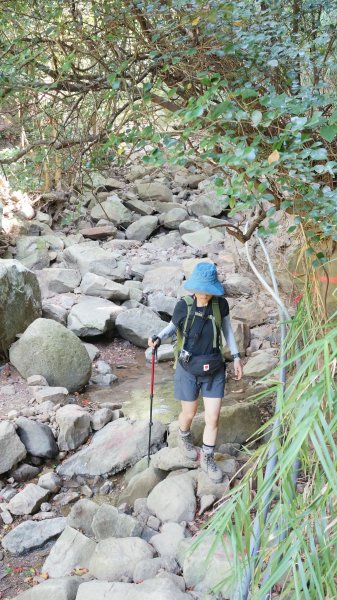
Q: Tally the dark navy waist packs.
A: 1